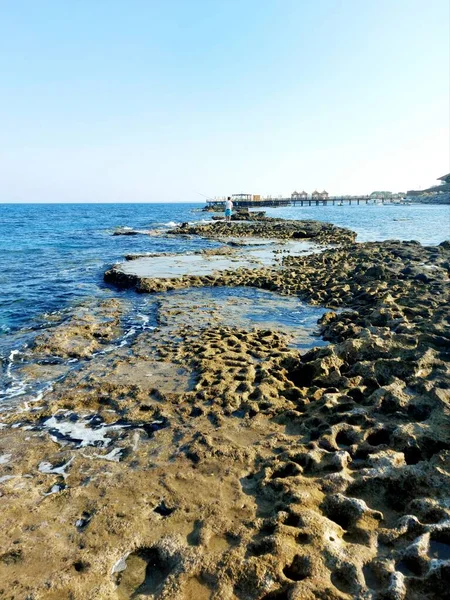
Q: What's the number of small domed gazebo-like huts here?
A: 4